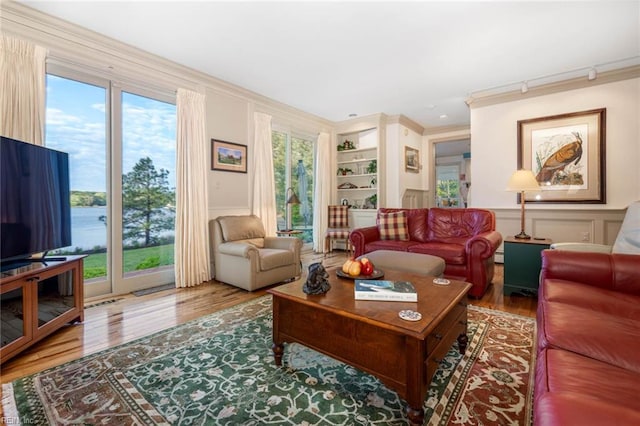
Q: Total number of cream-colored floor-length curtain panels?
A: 4